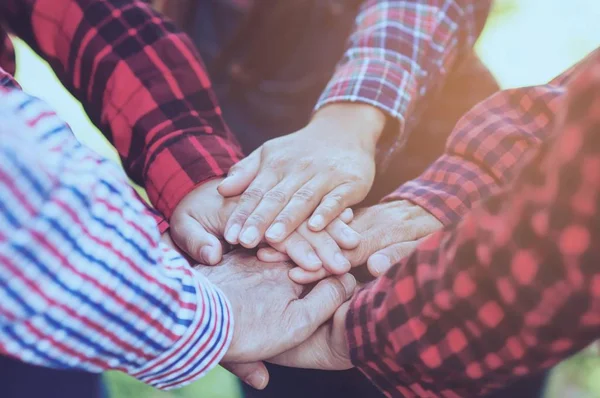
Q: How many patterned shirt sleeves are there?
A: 5